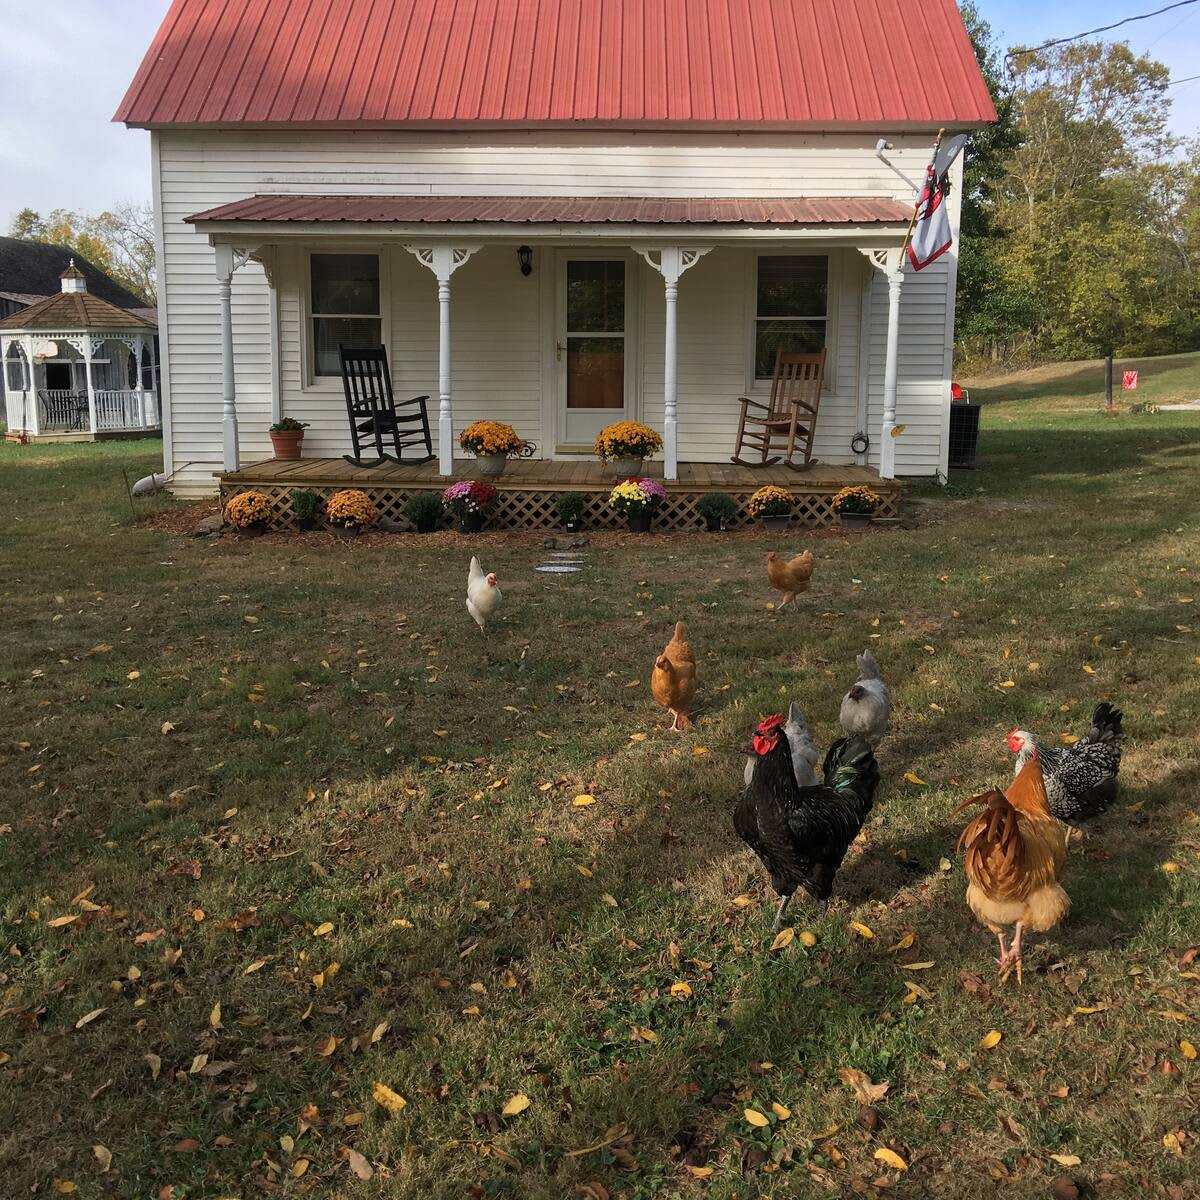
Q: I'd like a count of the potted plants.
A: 13